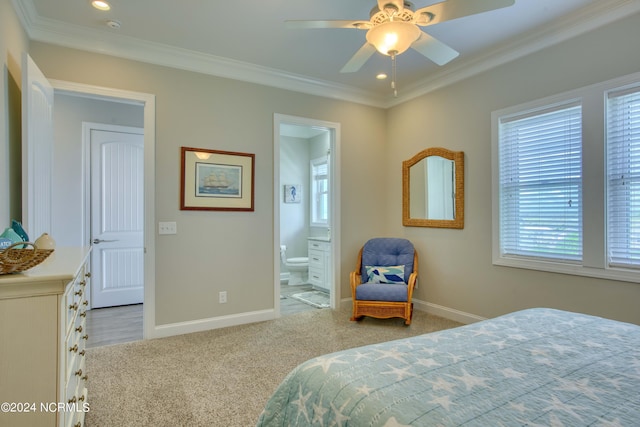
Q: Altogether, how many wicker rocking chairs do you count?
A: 1